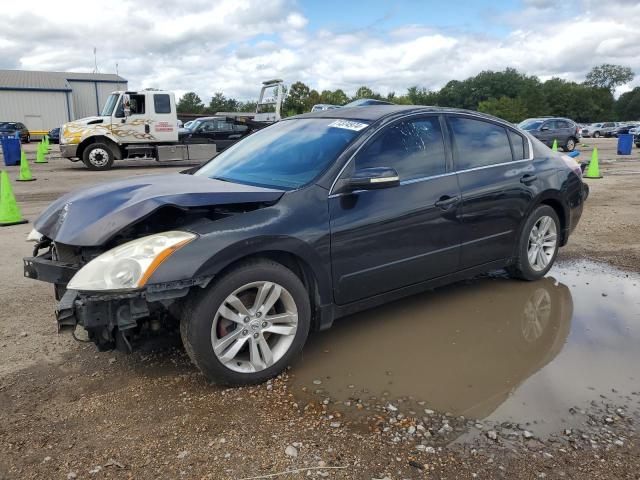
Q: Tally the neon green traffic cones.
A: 7